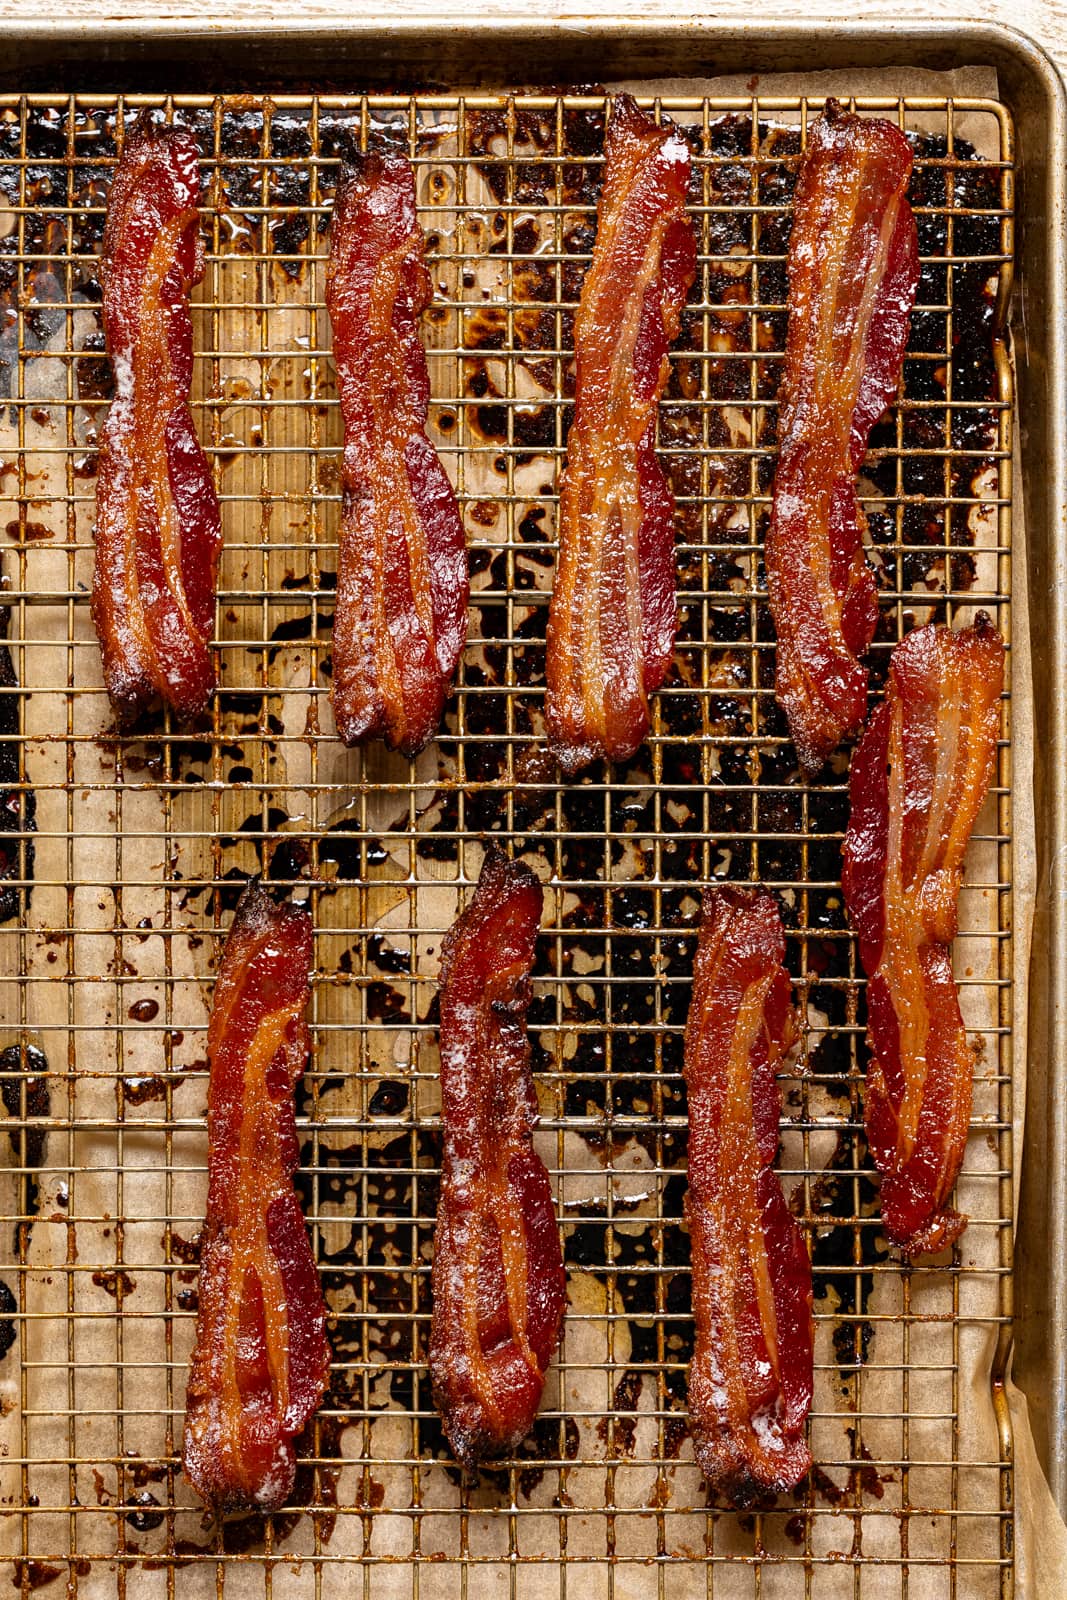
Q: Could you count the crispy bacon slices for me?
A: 8